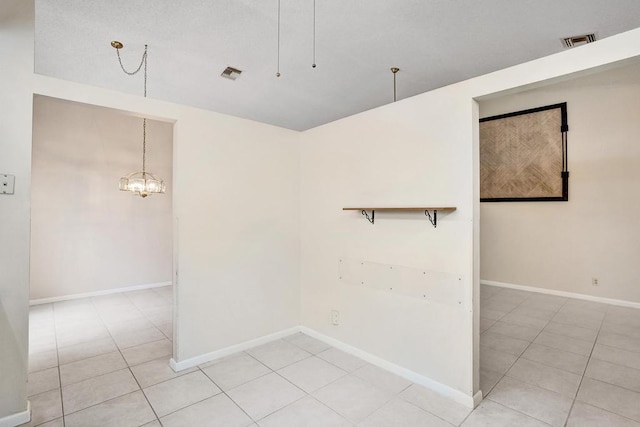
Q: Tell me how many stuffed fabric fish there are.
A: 0